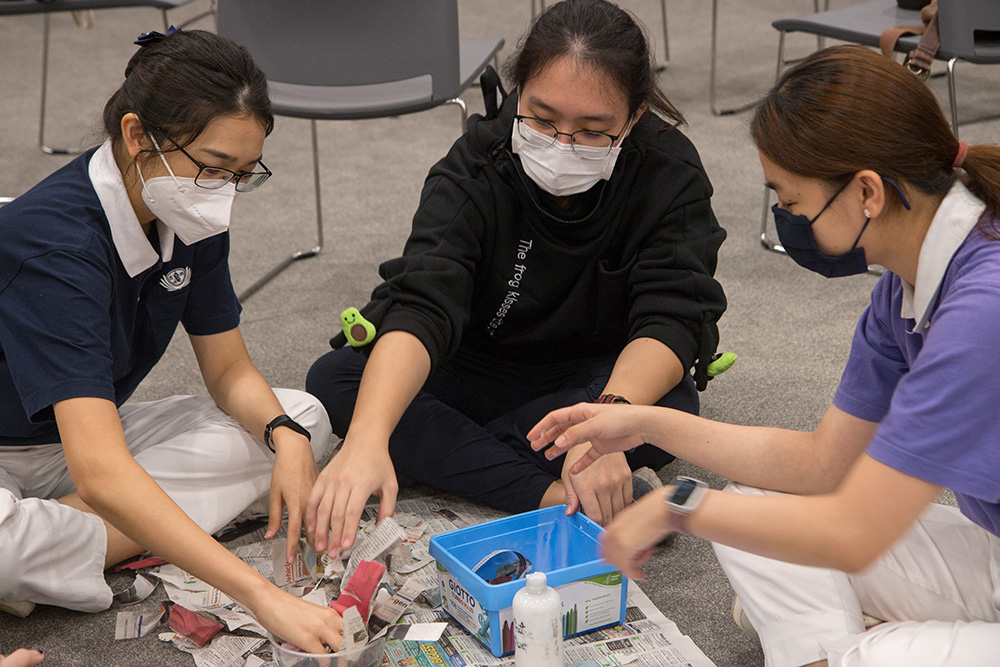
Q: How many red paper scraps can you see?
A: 3